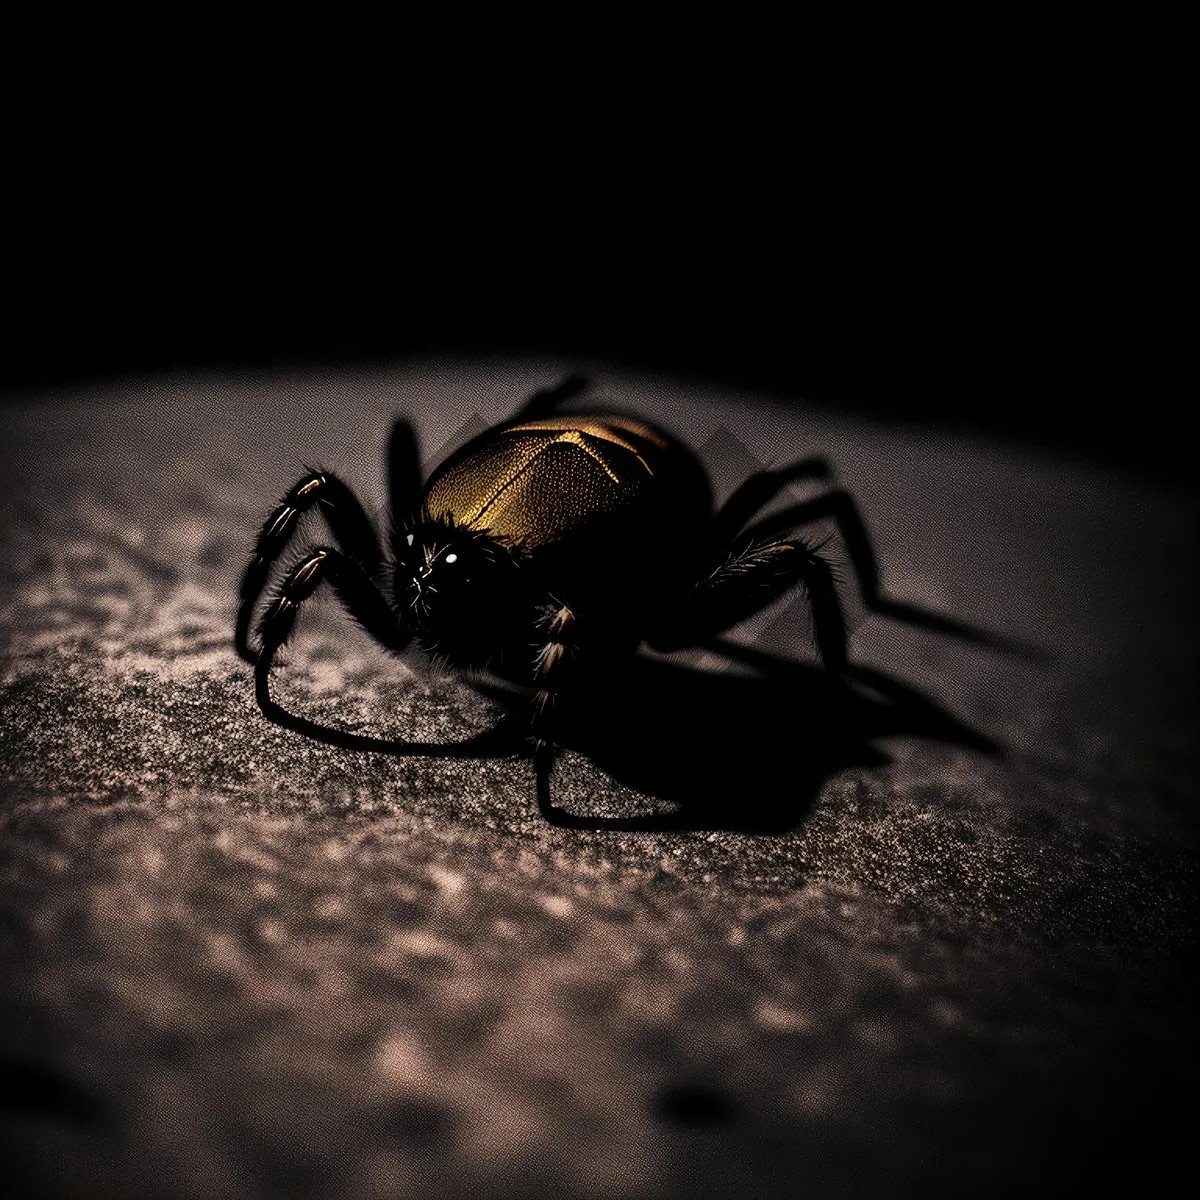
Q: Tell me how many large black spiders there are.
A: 1